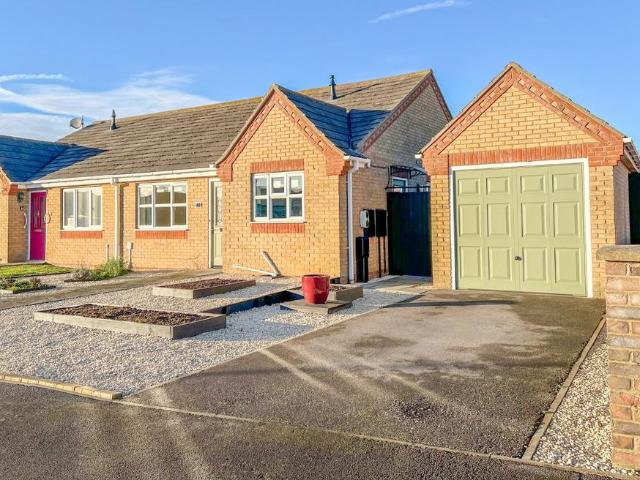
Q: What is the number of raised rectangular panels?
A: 12